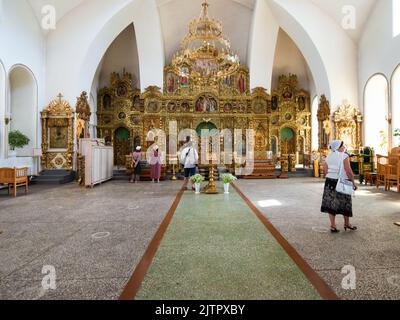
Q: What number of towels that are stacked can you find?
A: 0